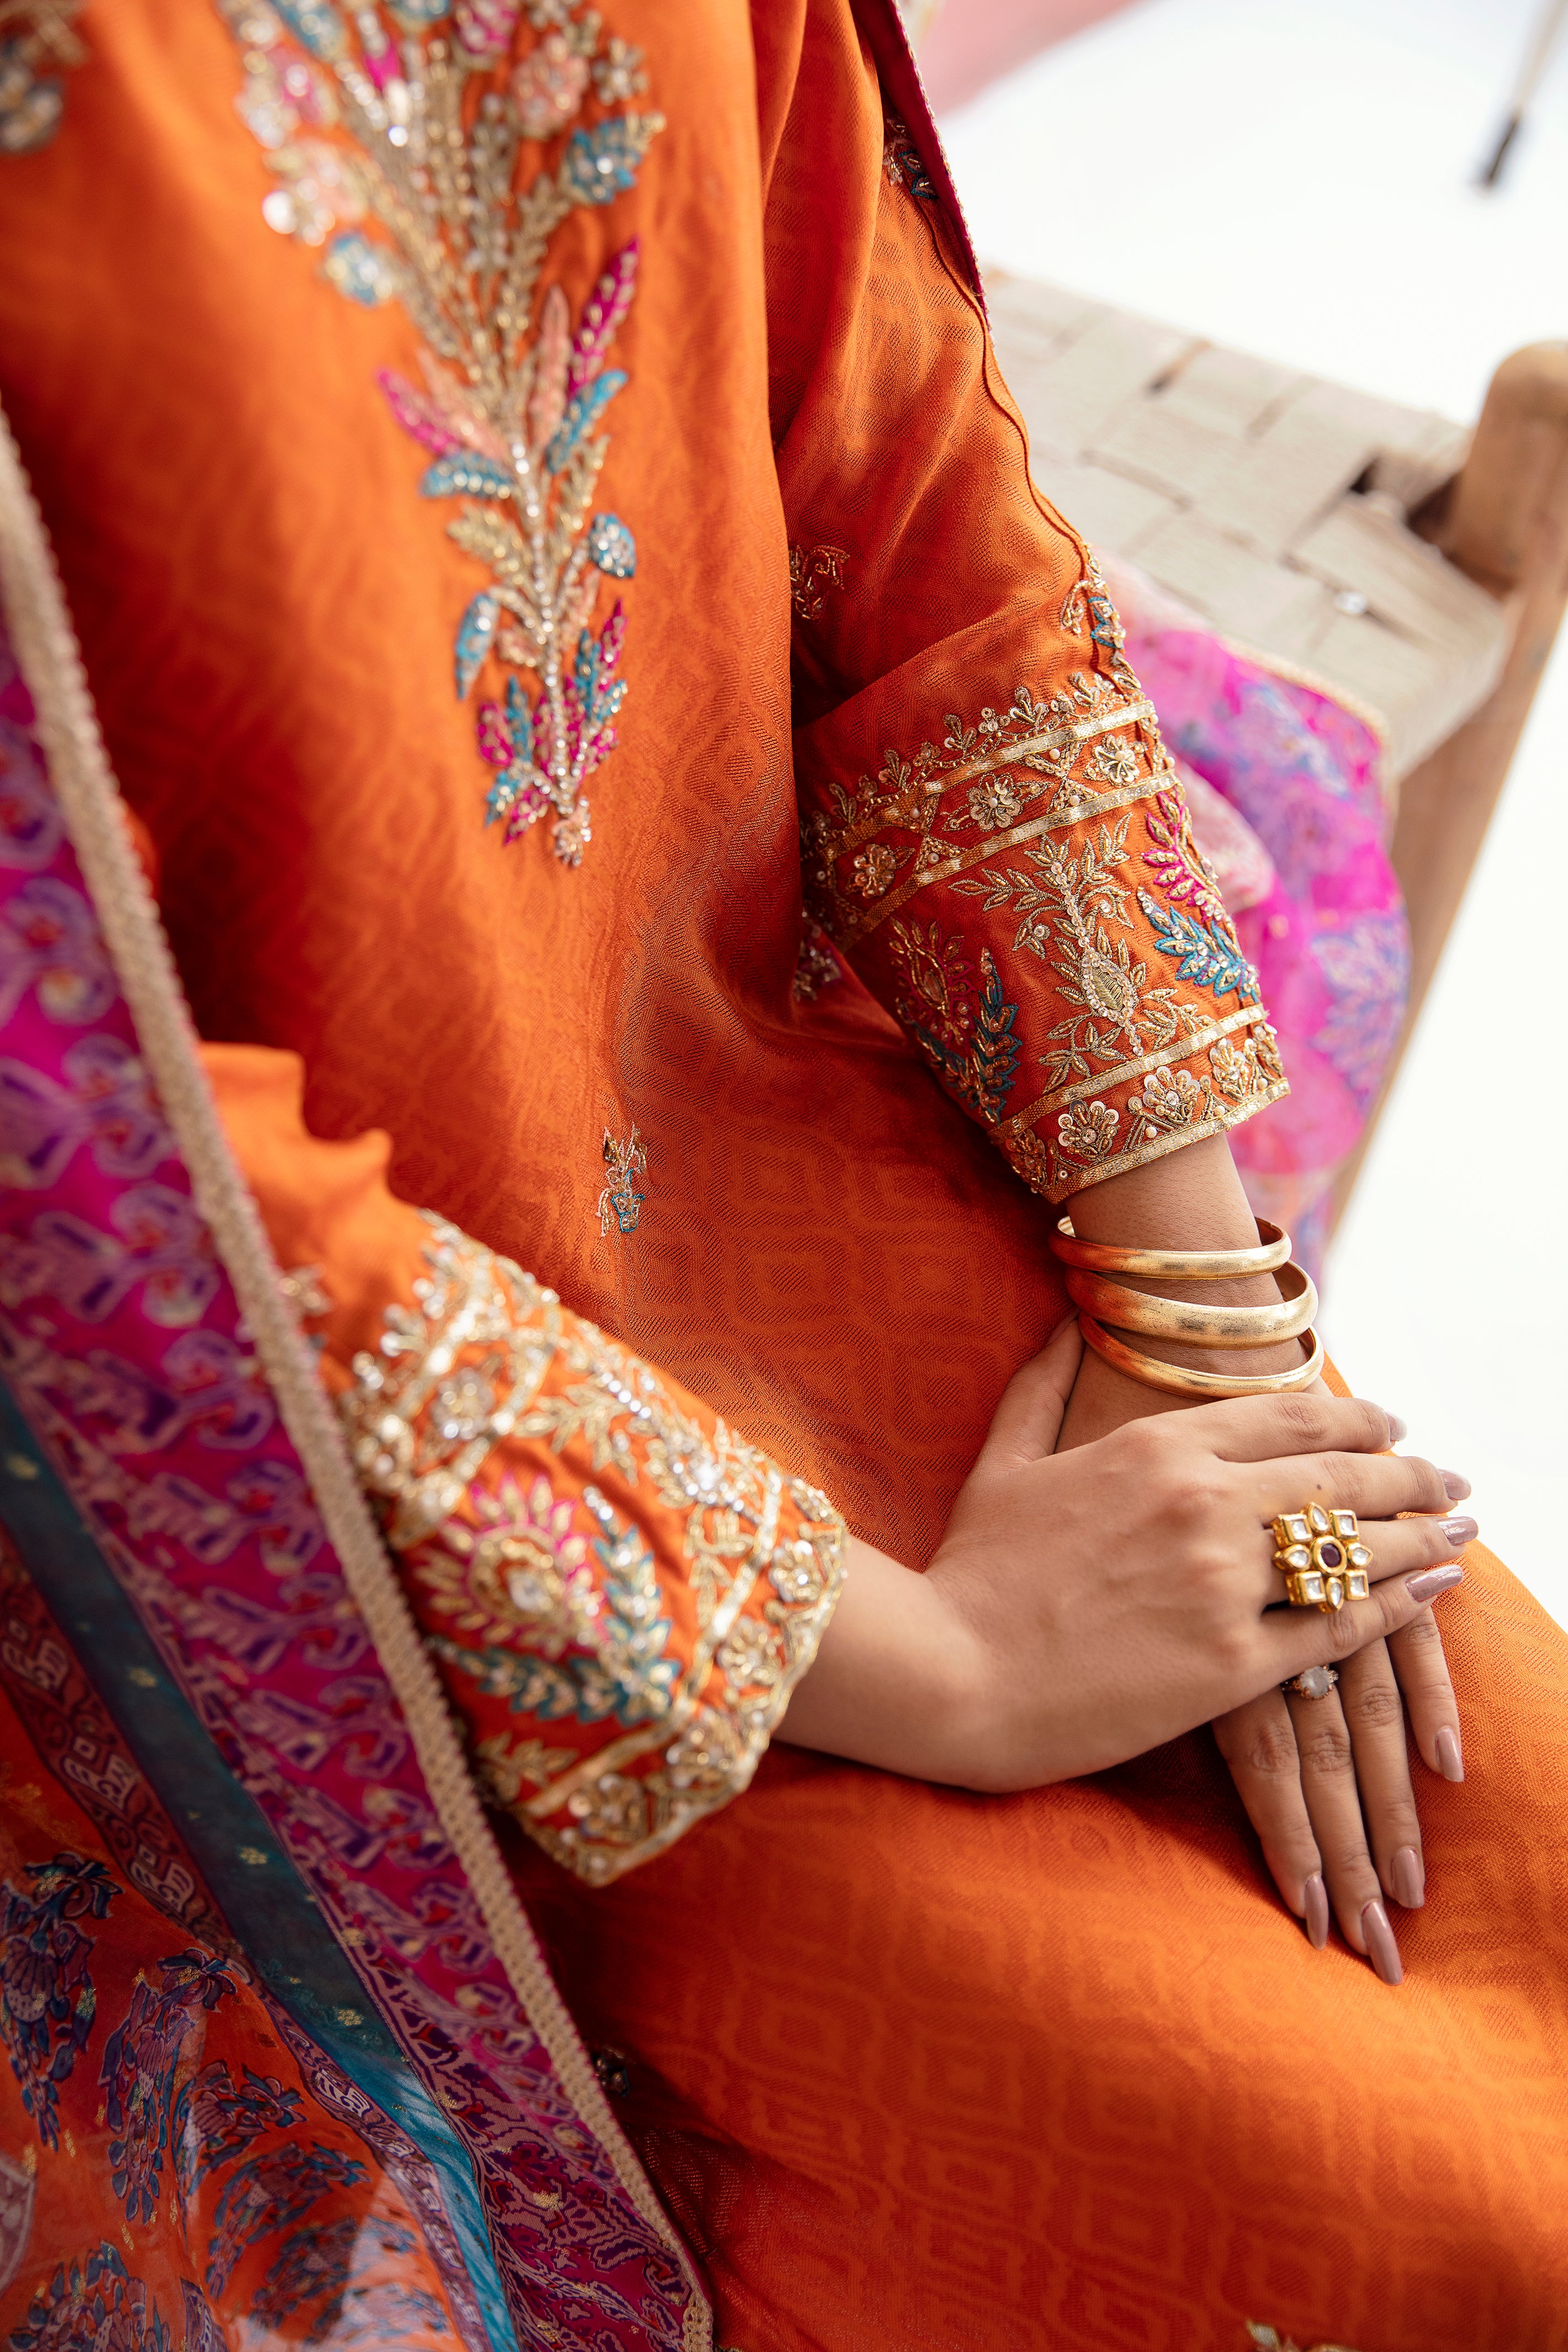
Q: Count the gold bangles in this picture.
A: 3